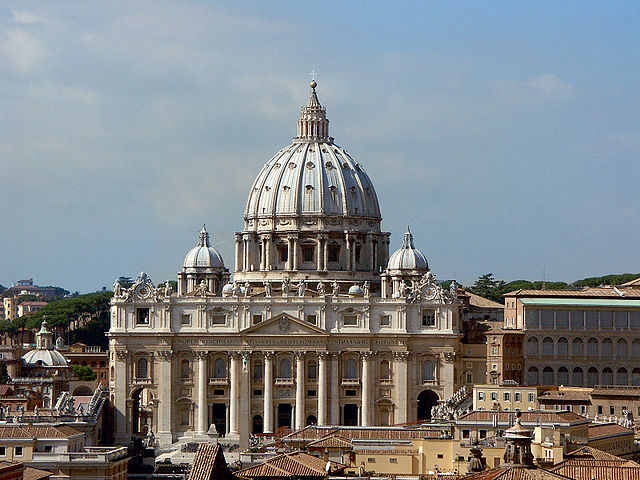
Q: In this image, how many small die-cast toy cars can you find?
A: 0